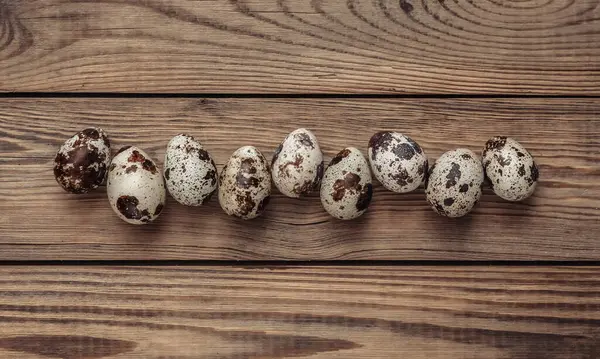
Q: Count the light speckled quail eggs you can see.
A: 9